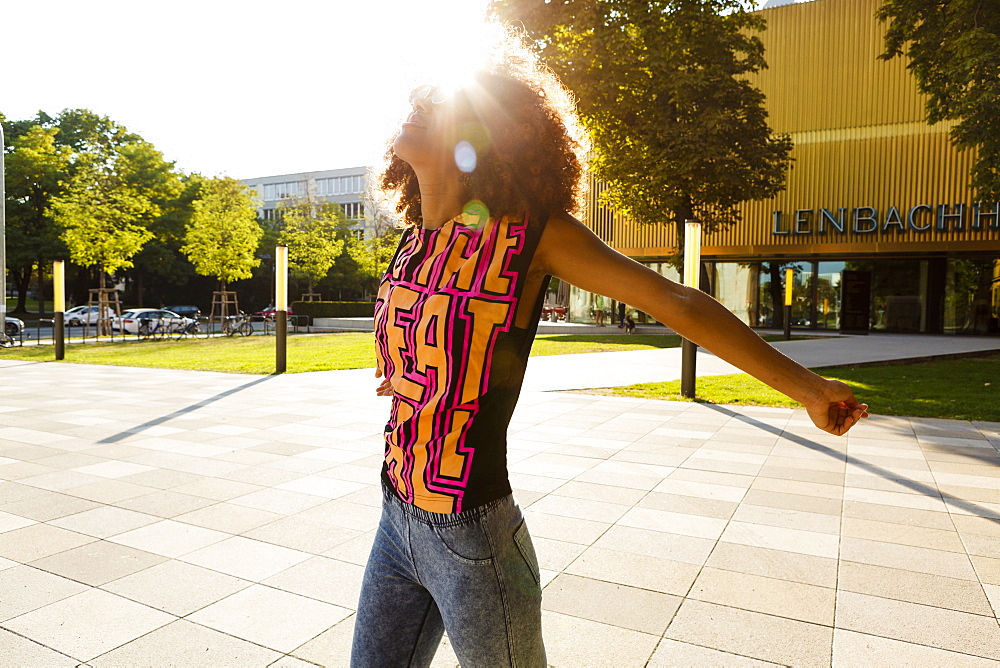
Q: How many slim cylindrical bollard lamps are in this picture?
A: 4